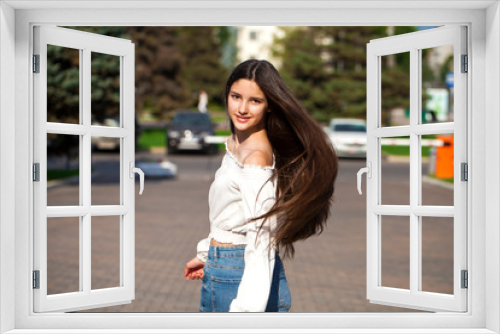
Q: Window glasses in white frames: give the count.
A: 12